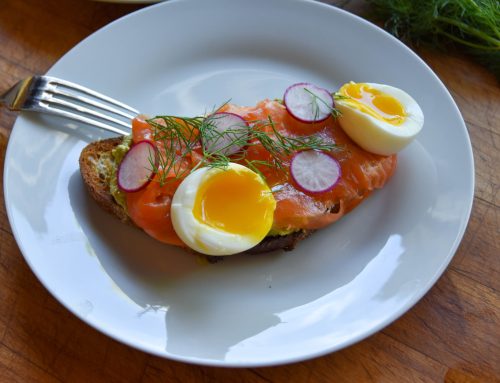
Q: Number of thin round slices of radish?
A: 4